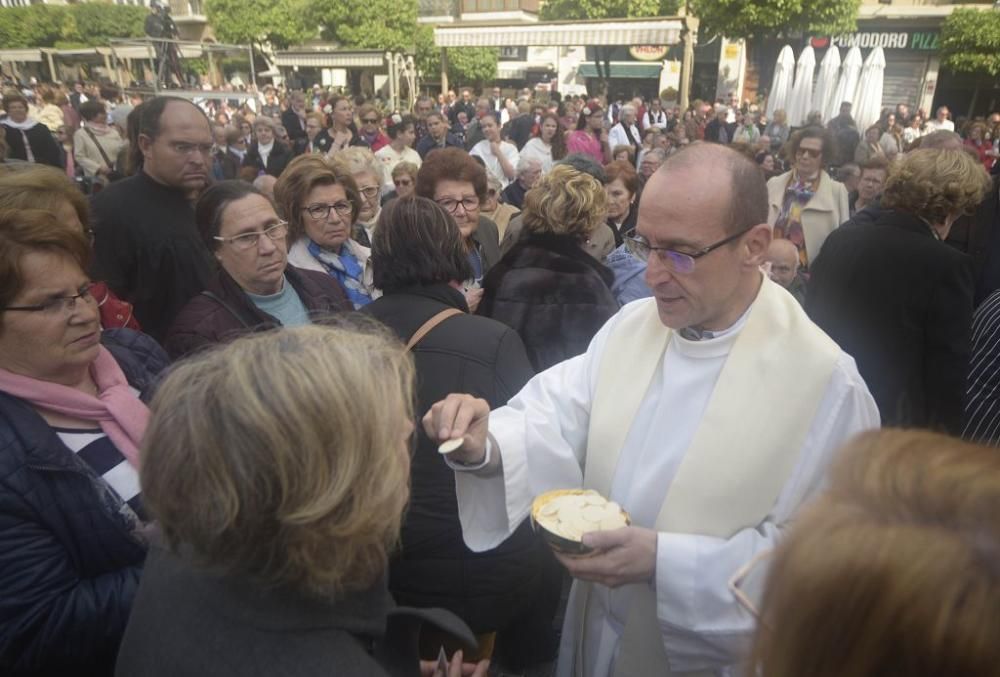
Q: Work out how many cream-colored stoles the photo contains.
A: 1